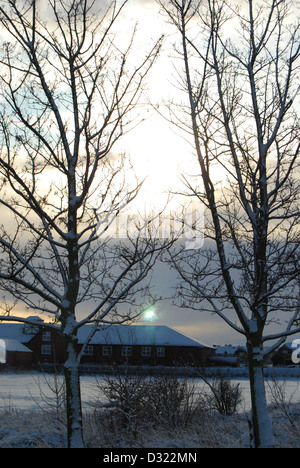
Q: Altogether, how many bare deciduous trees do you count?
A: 2